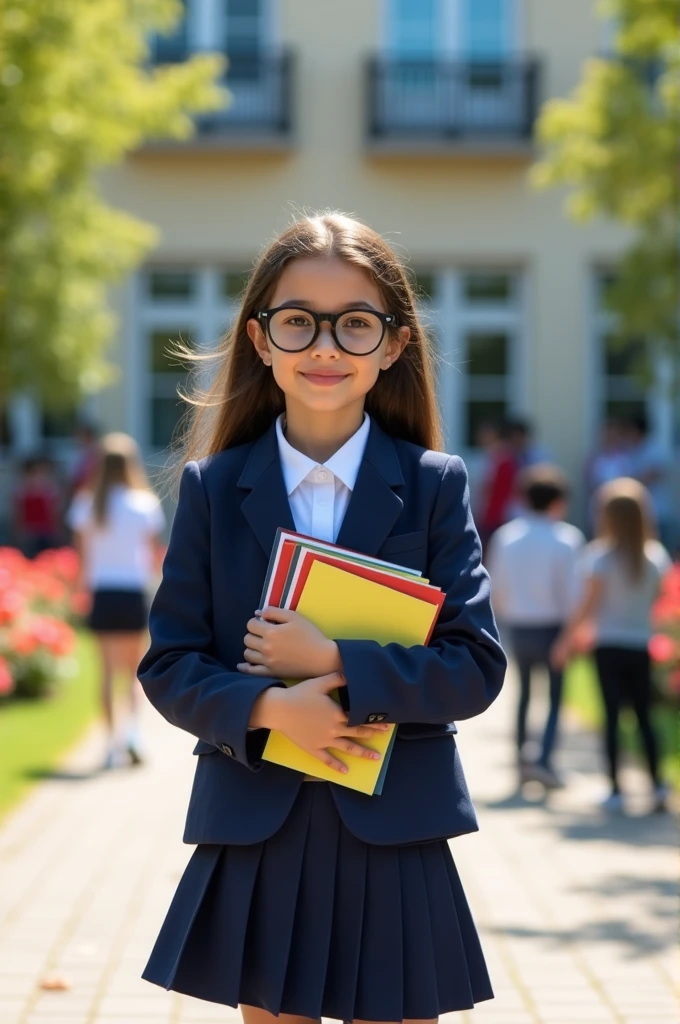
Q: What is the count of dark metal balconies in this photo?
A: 2